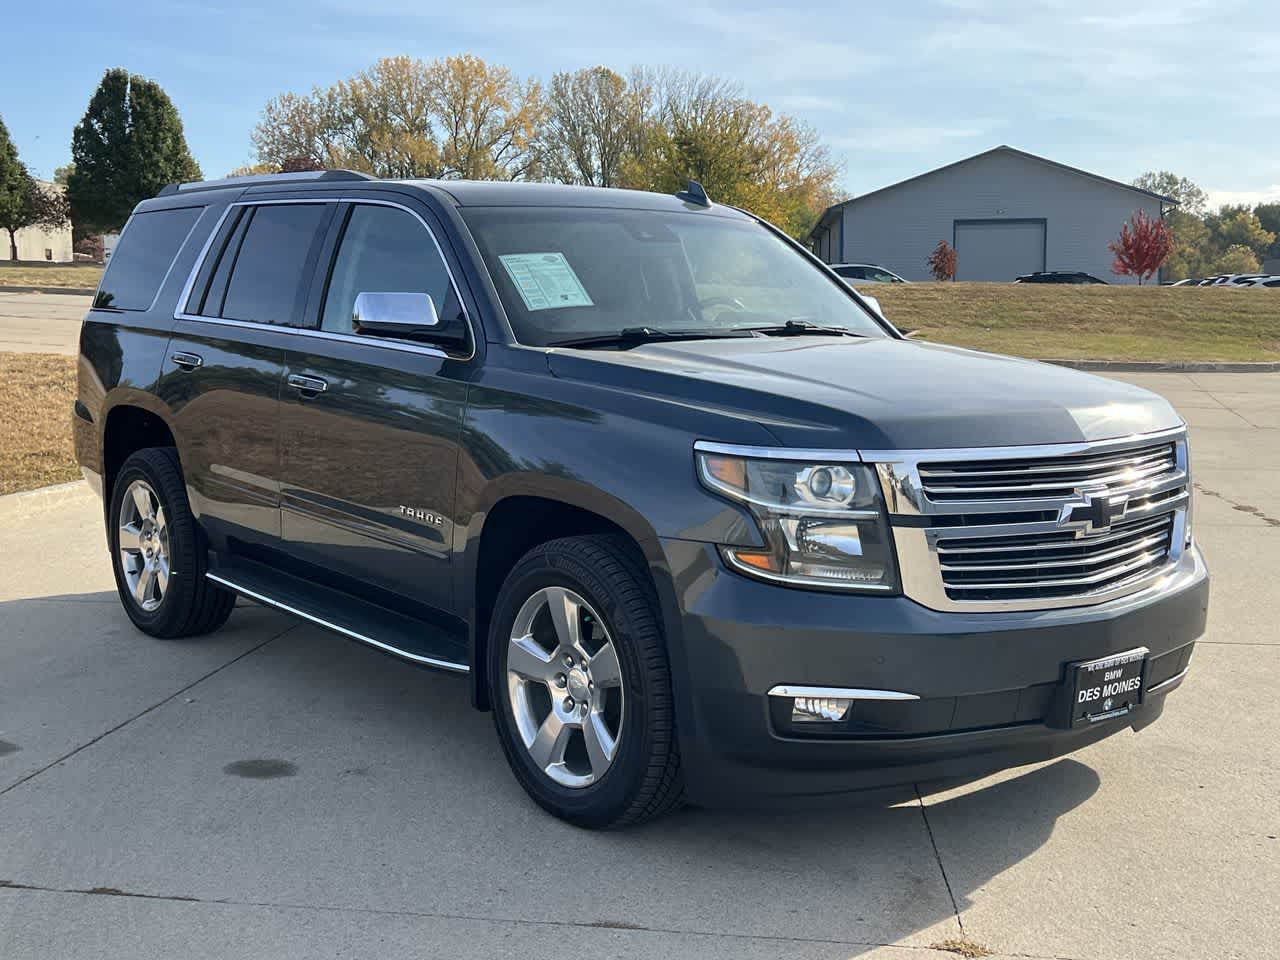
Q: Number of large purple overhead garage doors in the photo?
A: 0